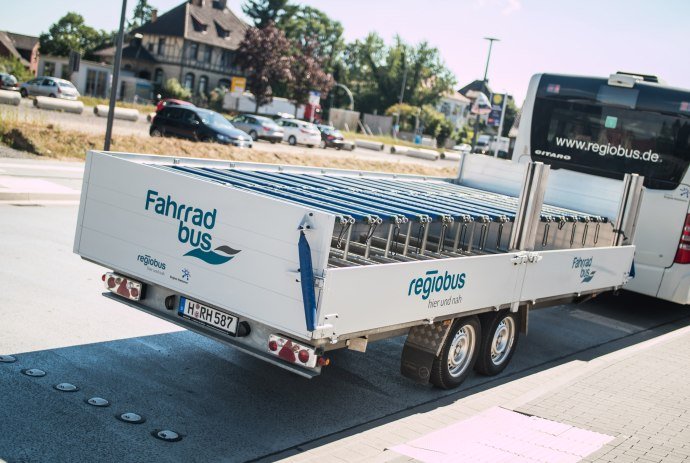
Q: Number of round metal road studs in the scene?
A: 6